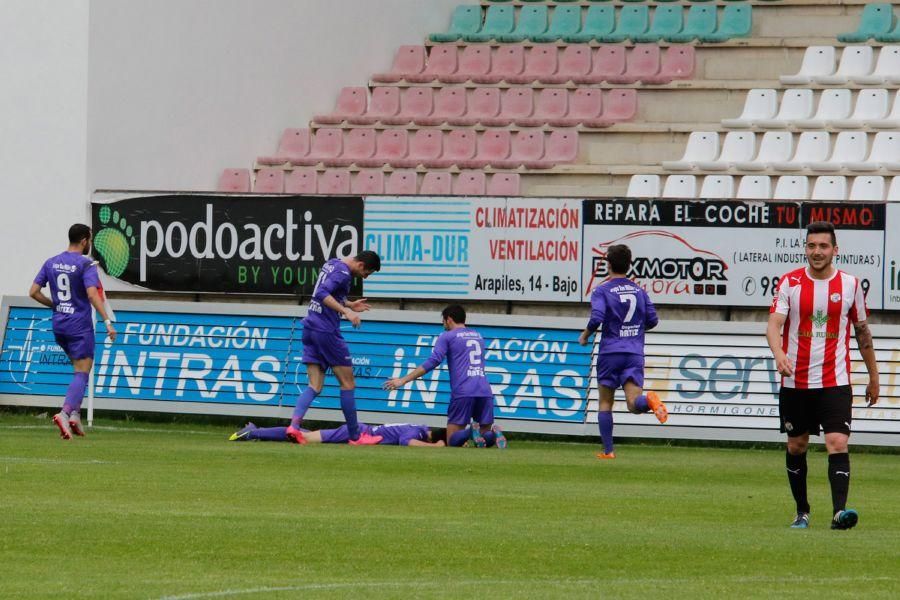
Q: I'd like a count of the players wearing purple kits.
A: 5